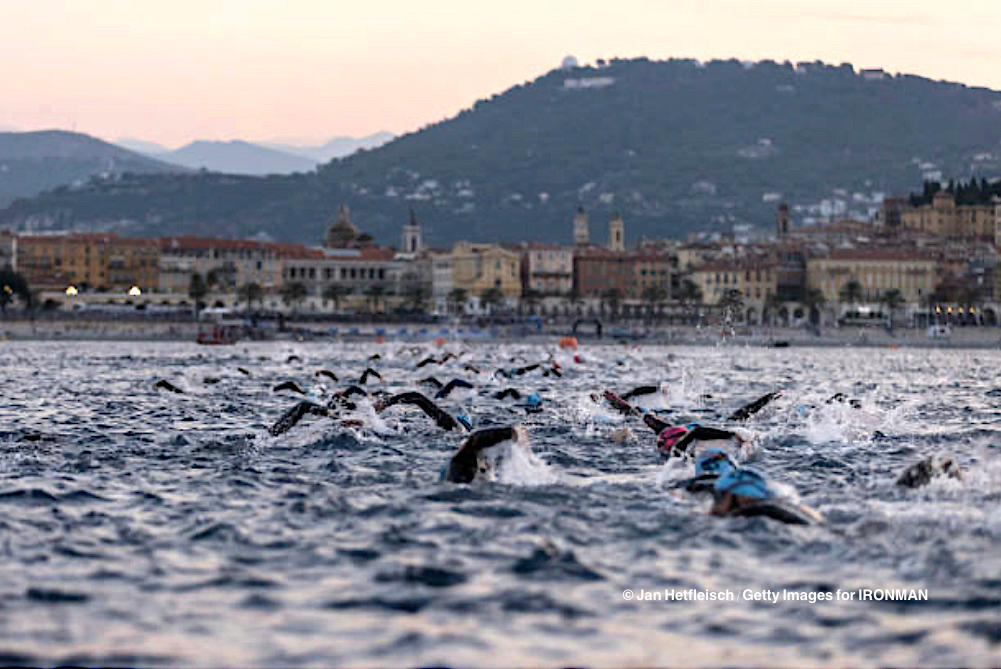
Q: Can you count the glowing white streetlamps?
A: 2